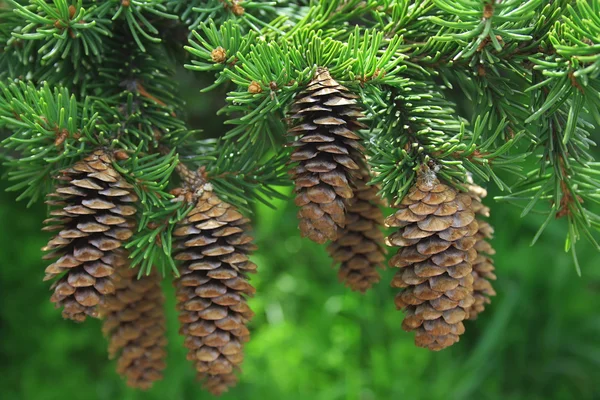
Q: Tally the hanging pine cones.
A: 7